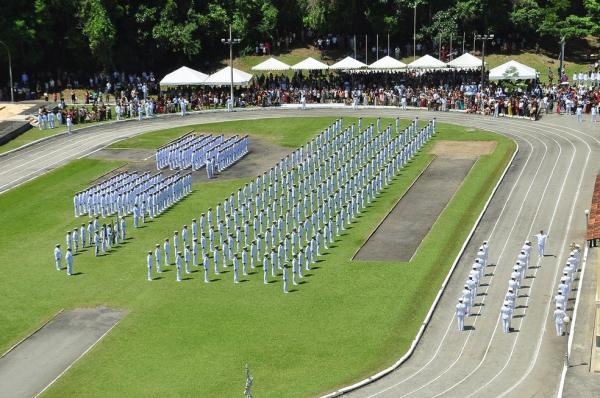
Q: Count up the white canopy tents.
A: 9